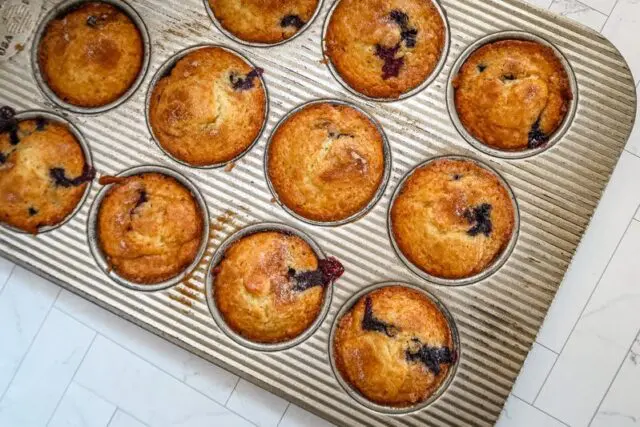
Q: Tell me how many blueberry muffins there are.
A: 11